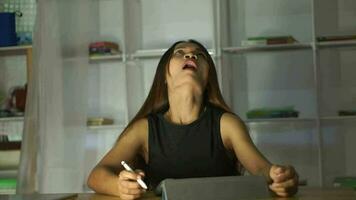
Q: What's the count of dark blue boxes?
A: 1